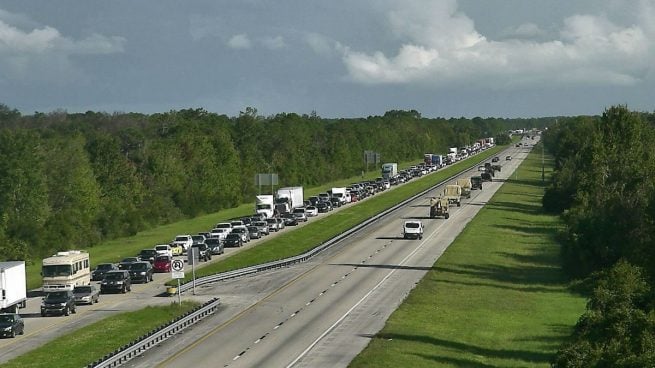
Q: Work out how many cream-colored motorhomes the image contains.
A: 1